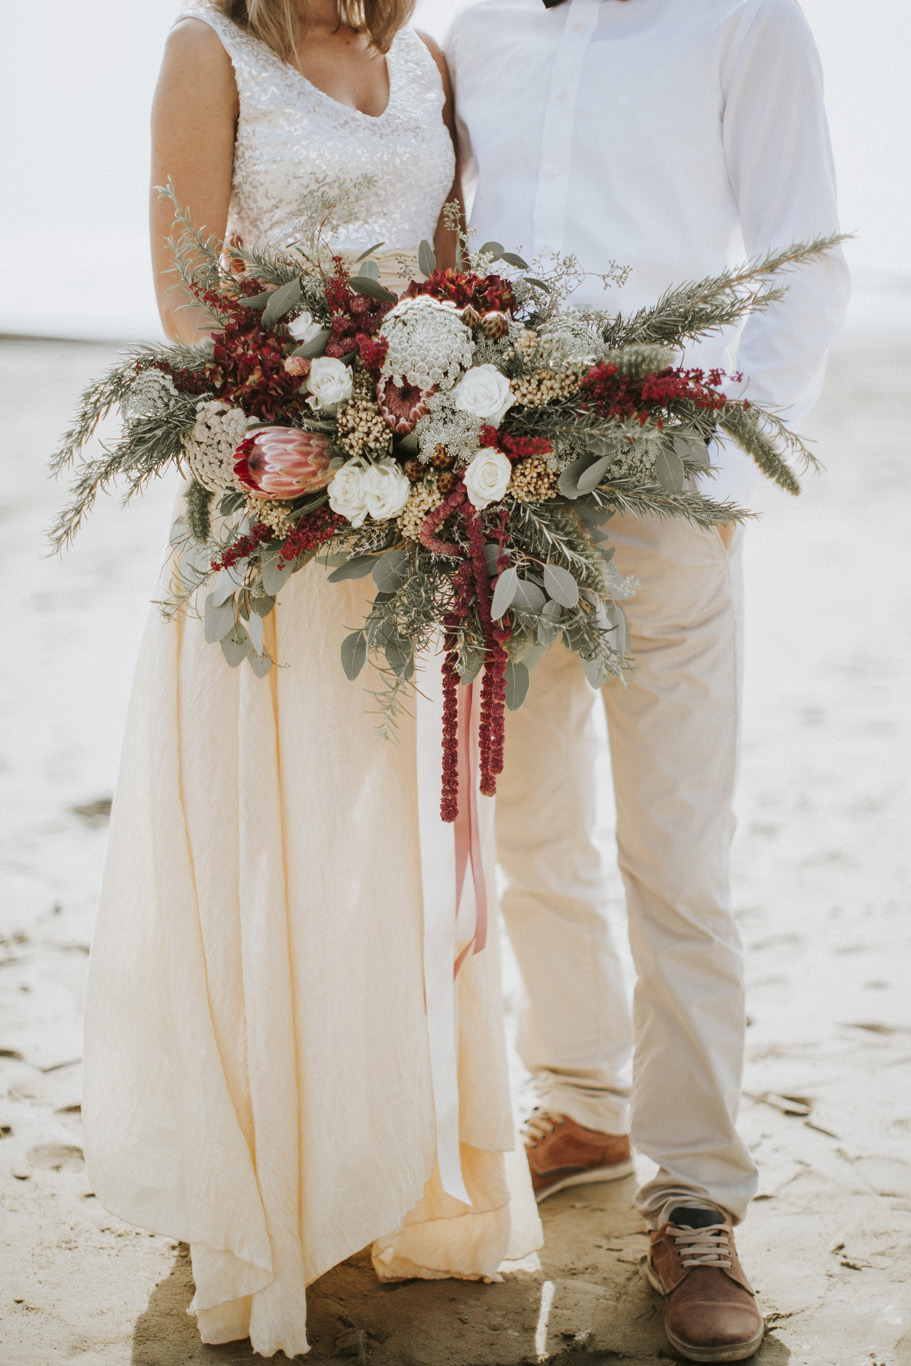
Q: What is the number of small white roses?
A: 6